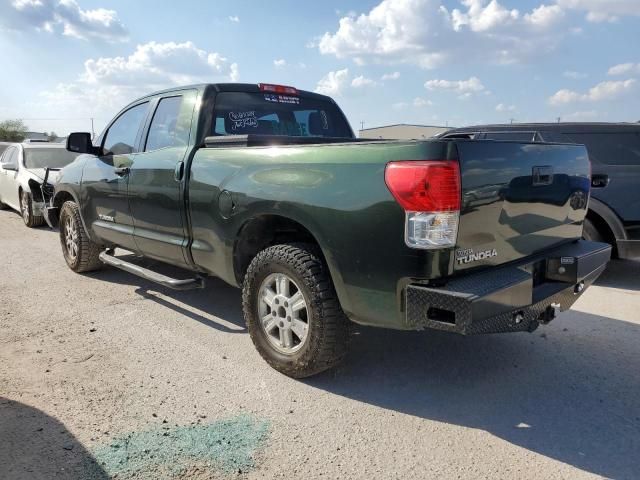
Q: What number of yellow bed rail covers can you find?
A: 0